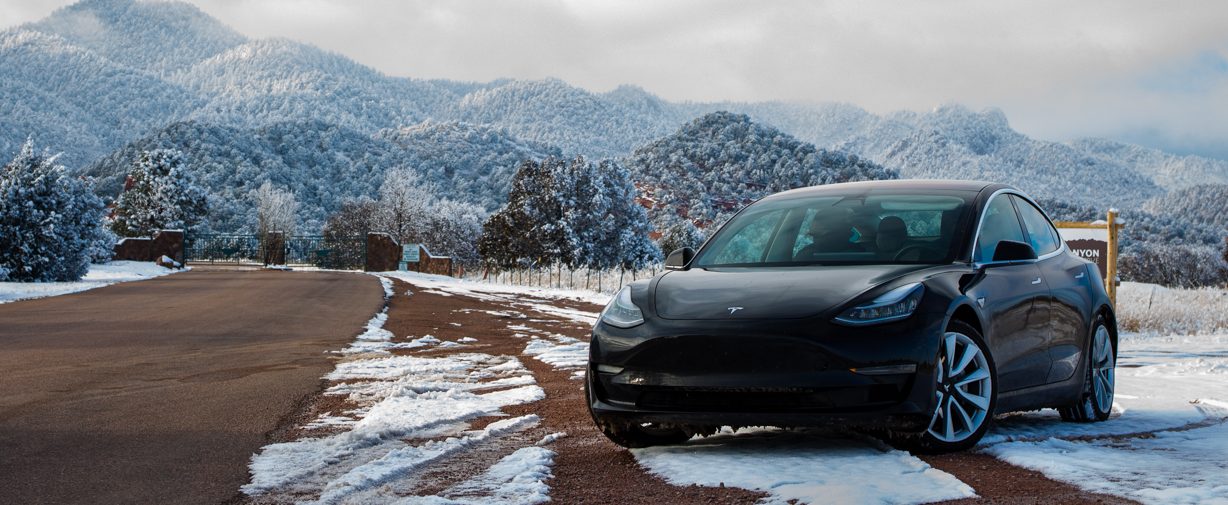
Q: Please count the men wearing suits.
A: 0